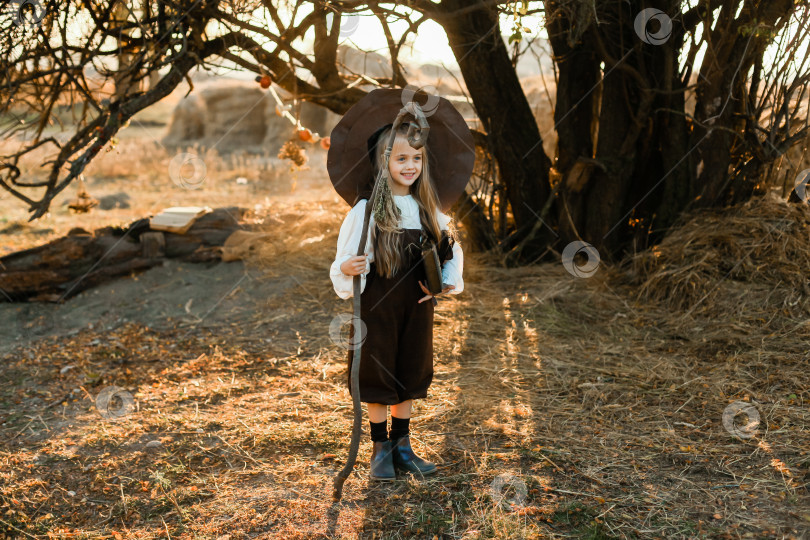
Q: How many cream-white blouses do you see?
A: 1